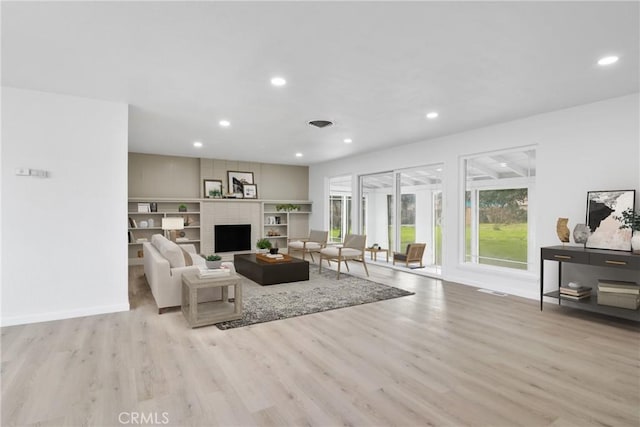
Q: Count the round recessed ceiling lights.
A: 7